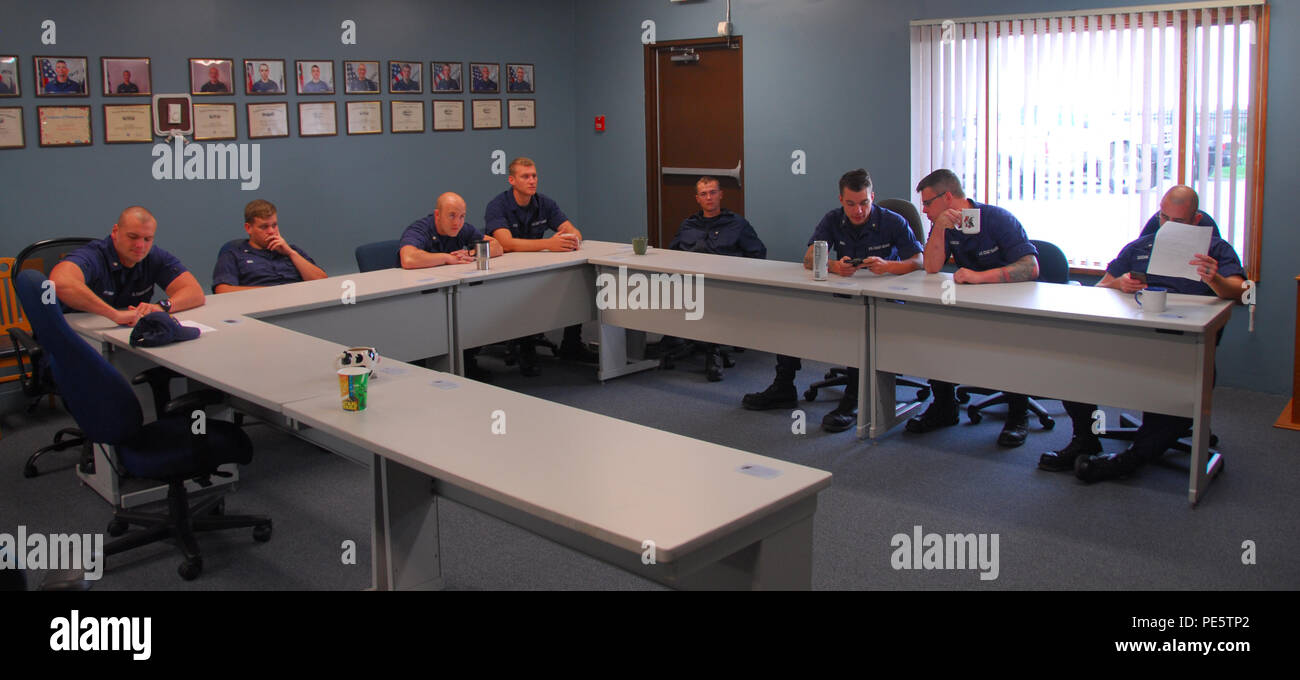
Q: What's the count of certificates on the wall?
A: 11